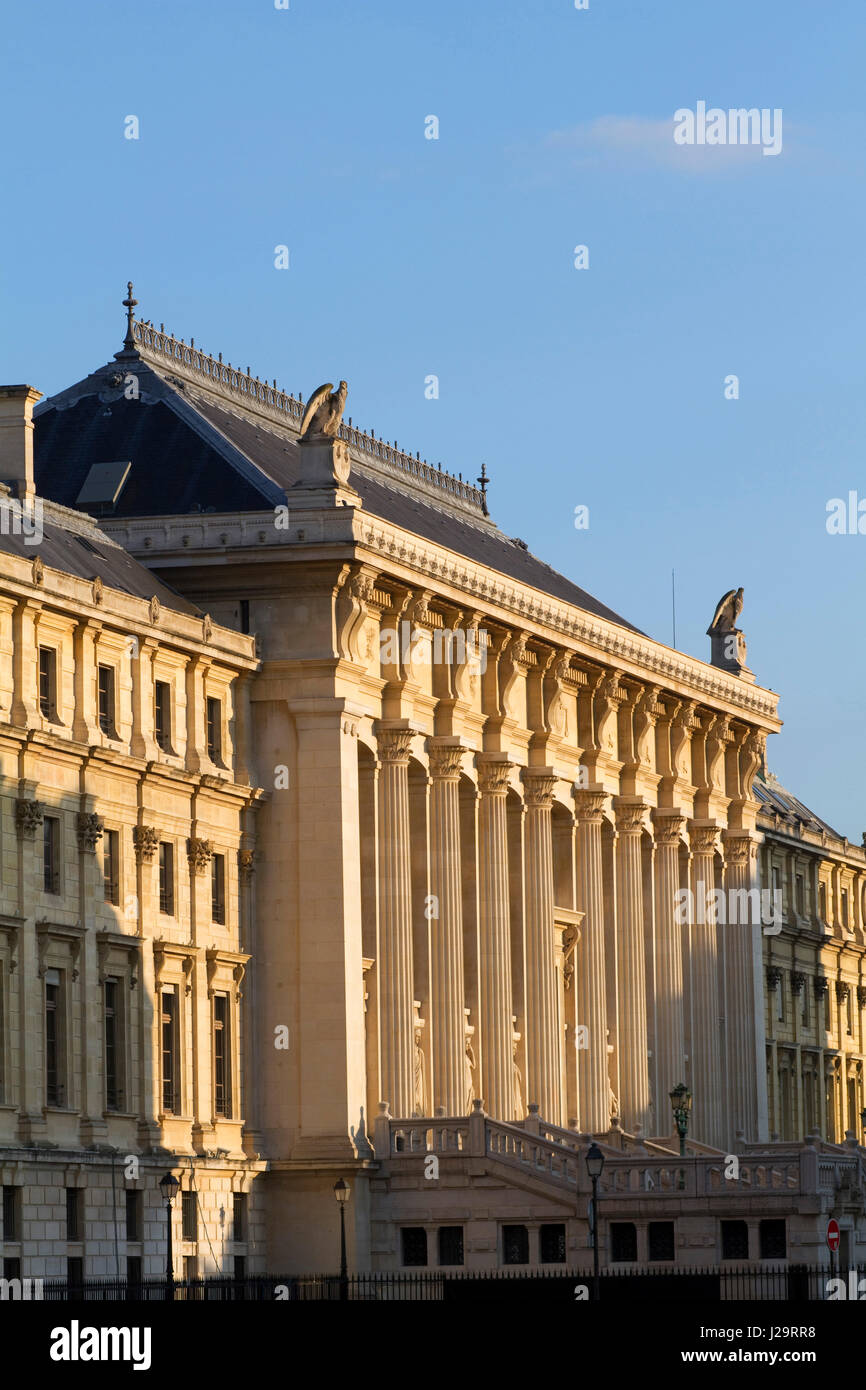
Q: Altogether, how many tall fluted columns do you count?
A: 9